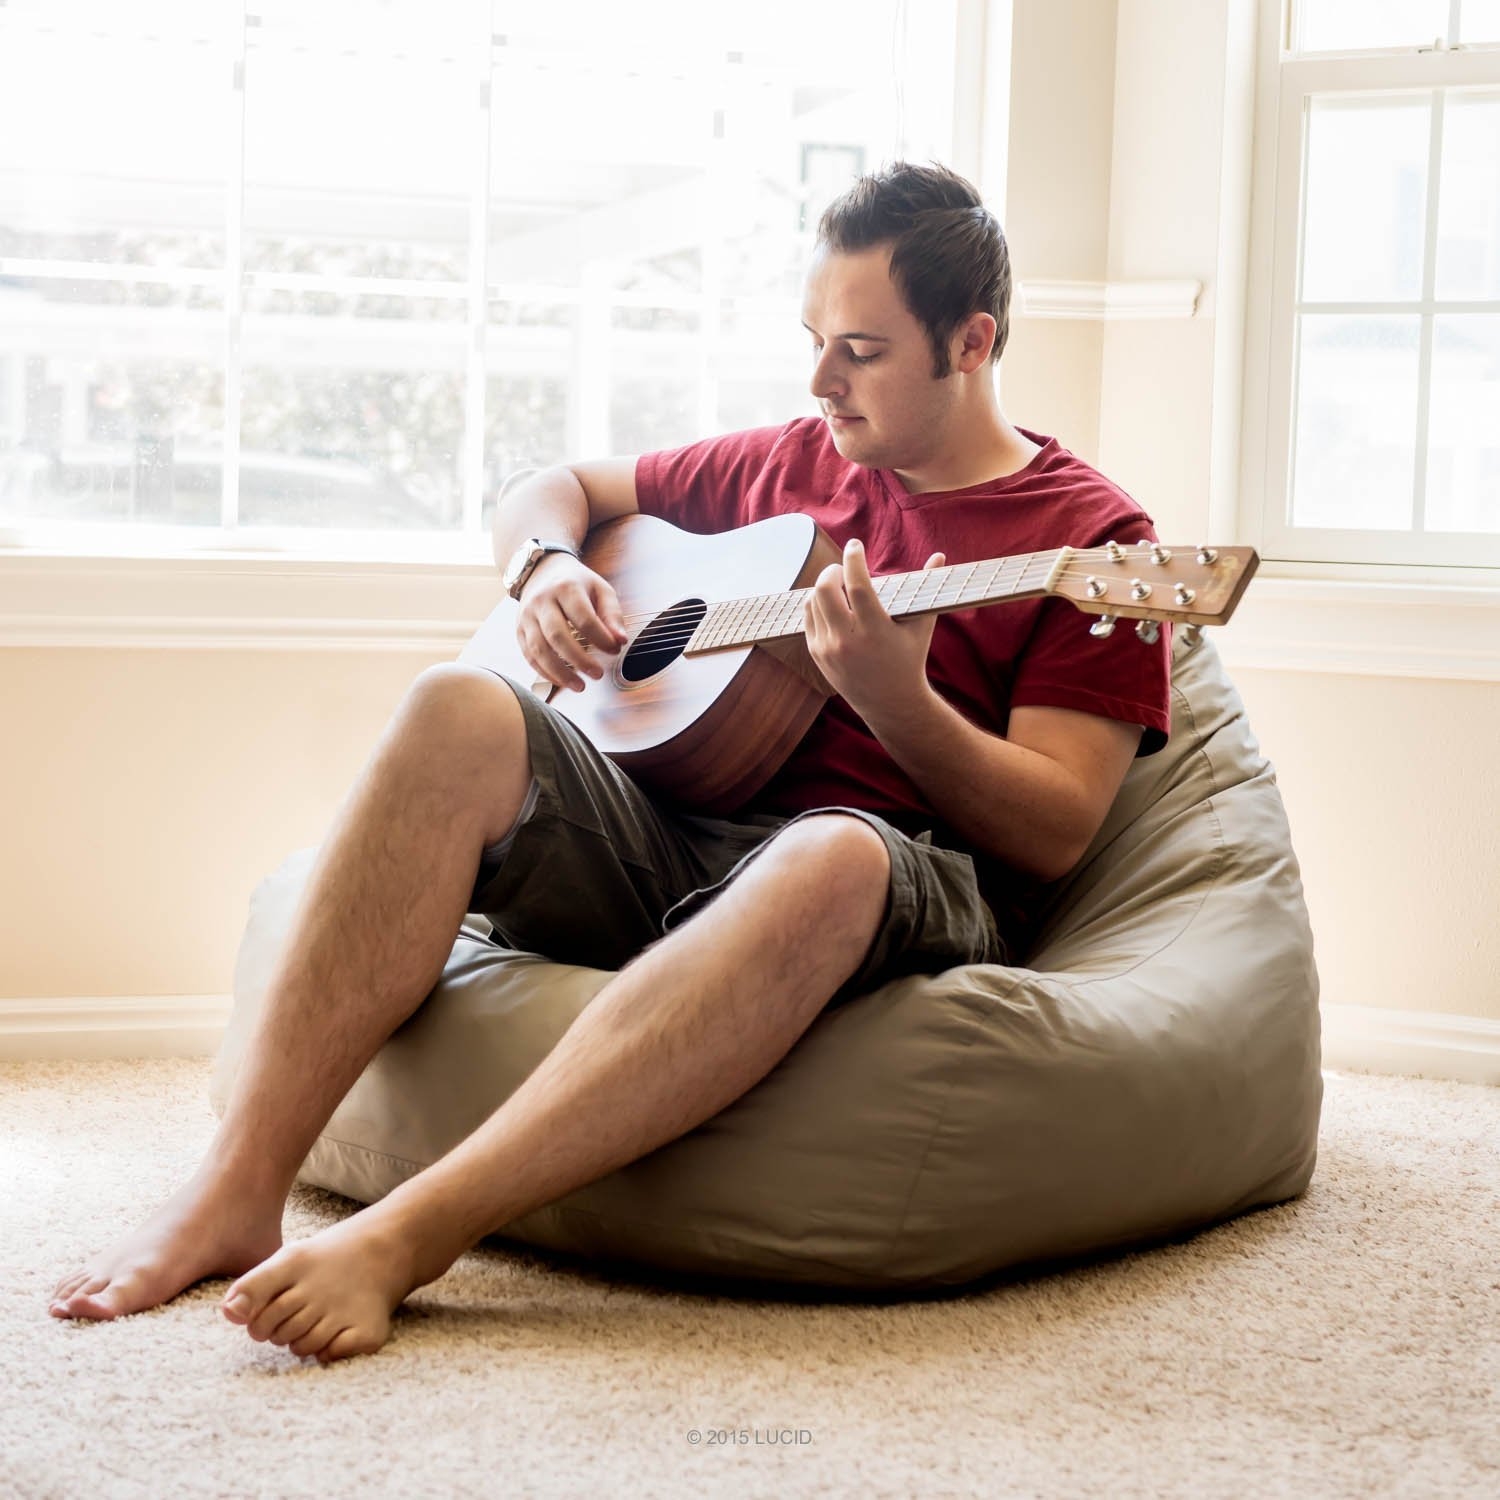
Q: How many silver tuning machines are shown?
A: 6